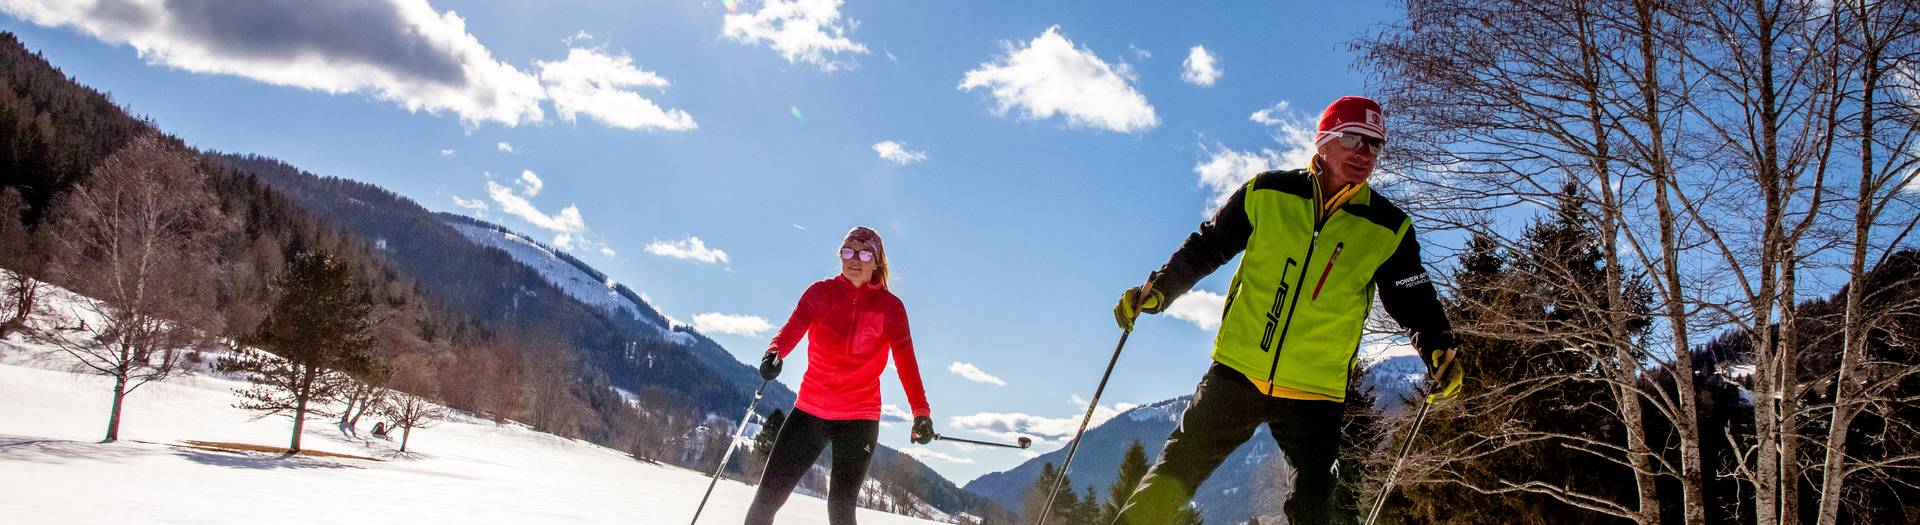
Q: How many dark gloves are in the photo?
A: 2